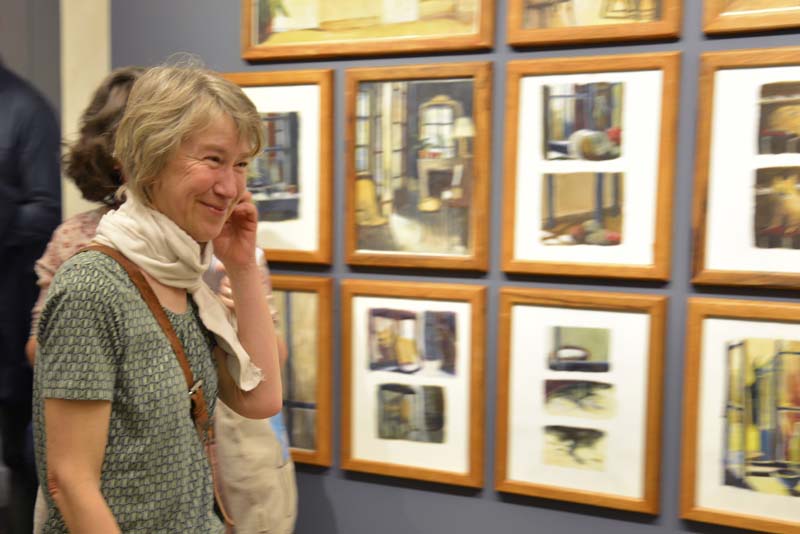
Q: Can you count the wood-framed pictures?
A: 11